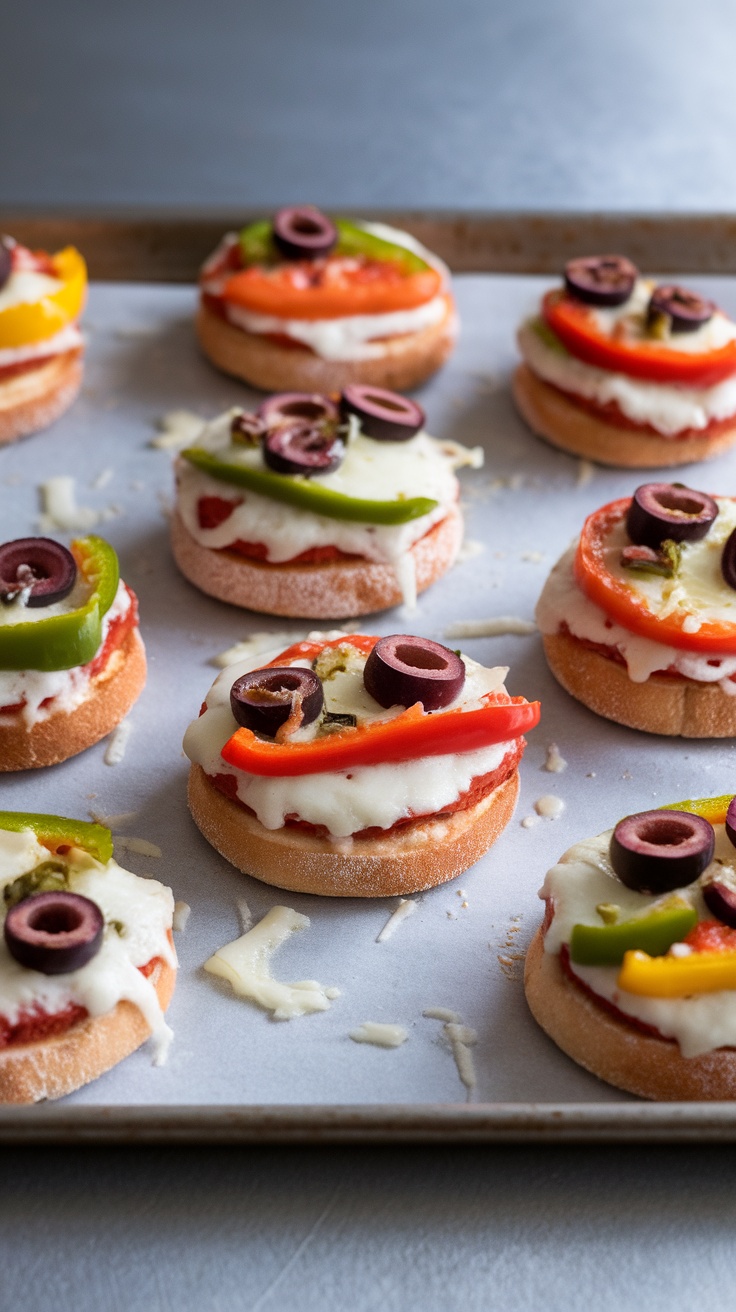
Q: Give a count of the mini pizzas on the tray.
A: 9